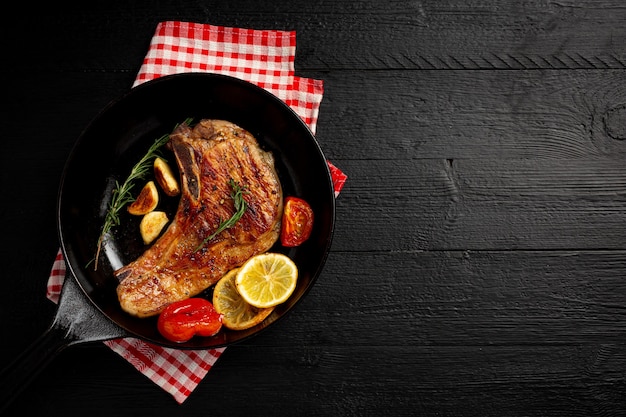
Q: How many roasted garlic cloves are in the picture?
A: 3